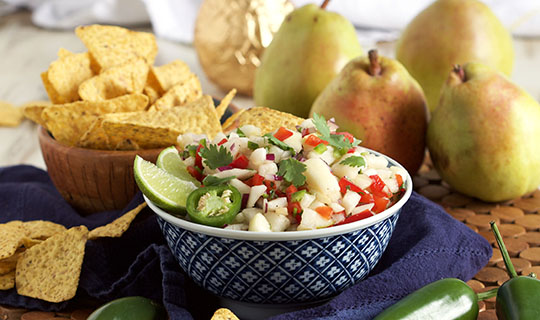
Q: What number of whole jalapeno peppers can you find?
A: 3